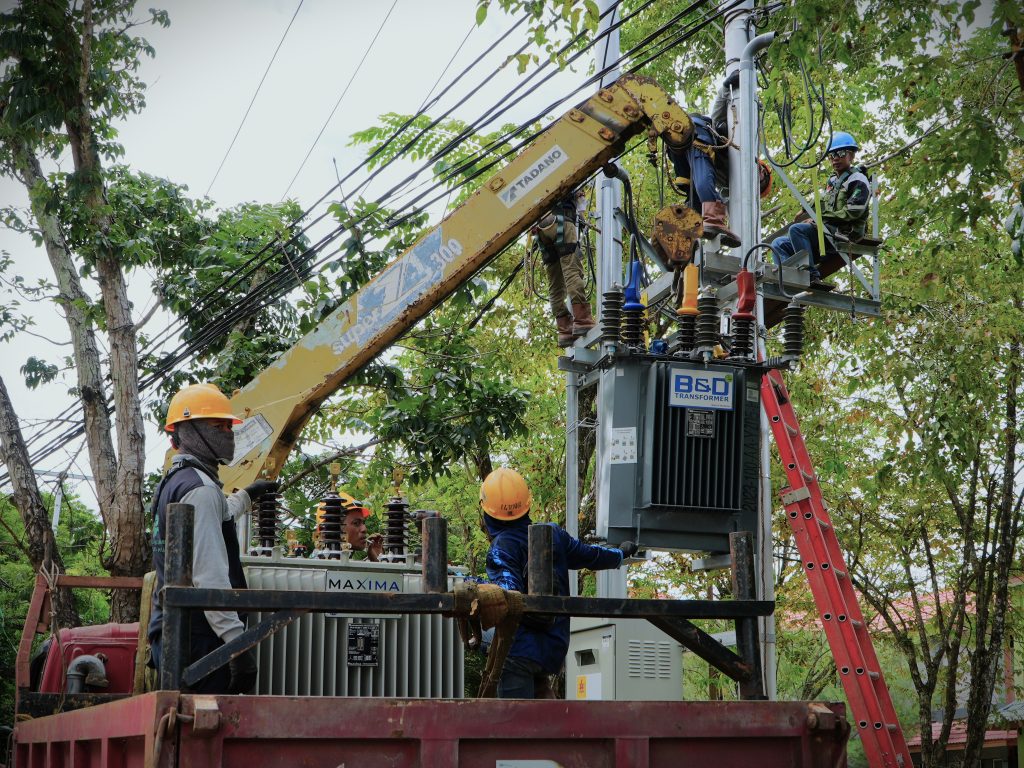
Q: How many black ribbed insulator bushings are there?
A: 9